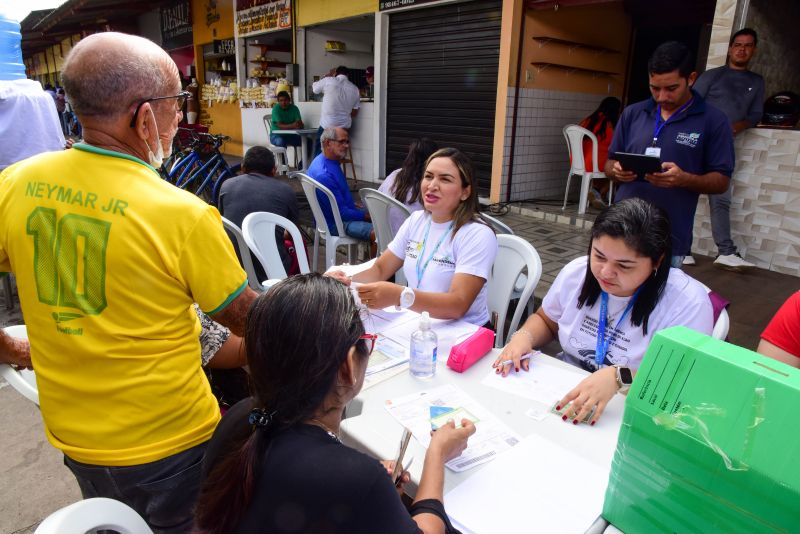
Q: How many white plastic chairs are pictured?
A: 11